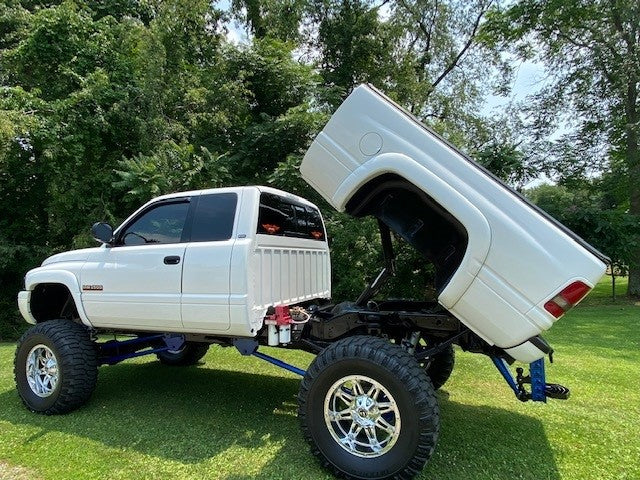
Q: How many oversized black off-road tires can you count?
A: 4